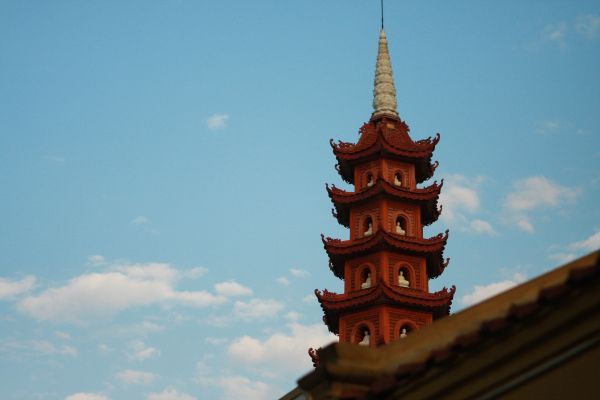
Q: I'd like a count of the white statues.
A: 8